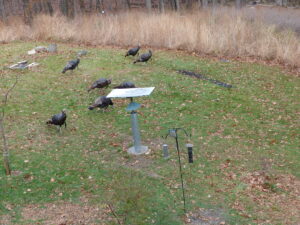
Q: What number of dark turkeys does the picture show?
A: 7